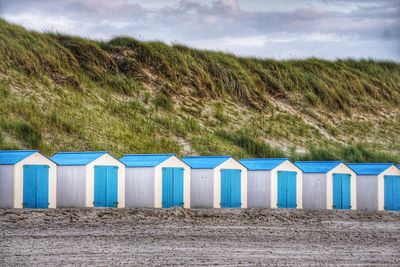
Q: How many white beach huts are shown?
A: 7